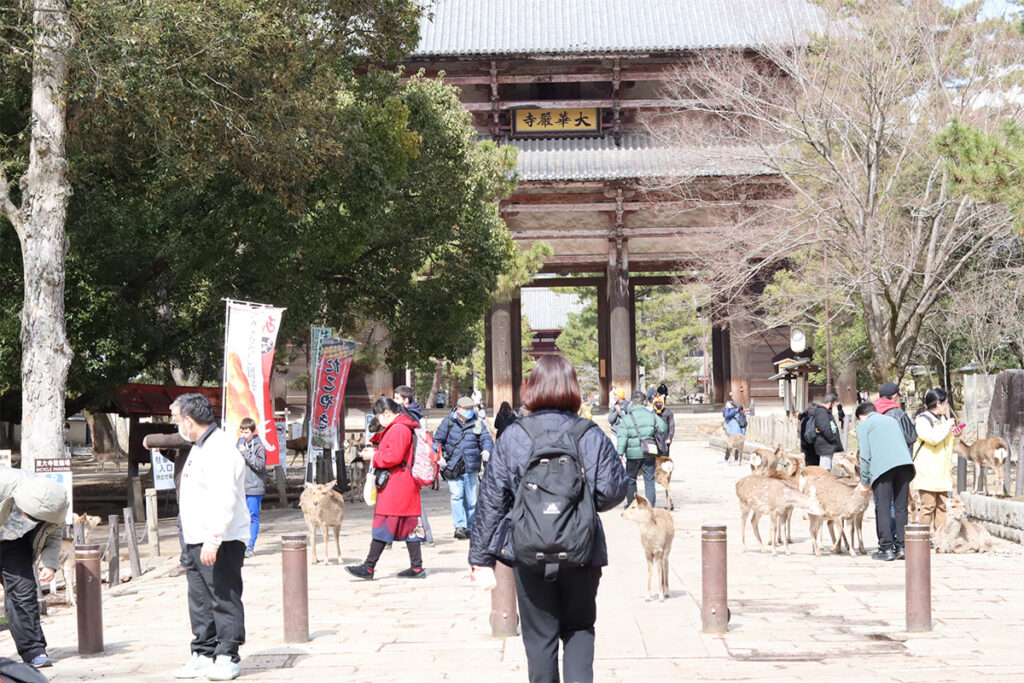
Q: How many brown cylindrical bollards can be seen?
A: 5